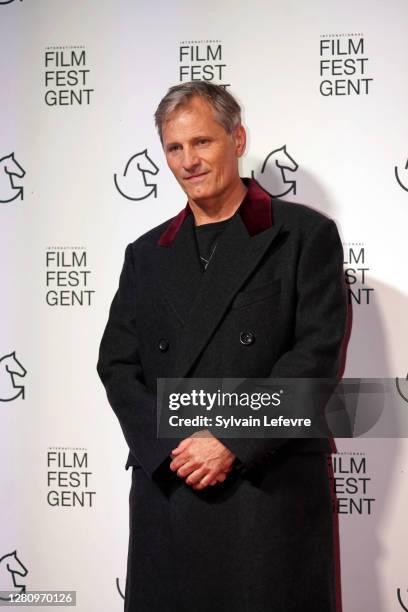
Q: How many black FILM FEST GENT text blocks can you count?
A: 7